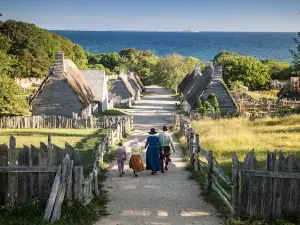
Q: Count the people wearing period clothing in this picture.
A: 4